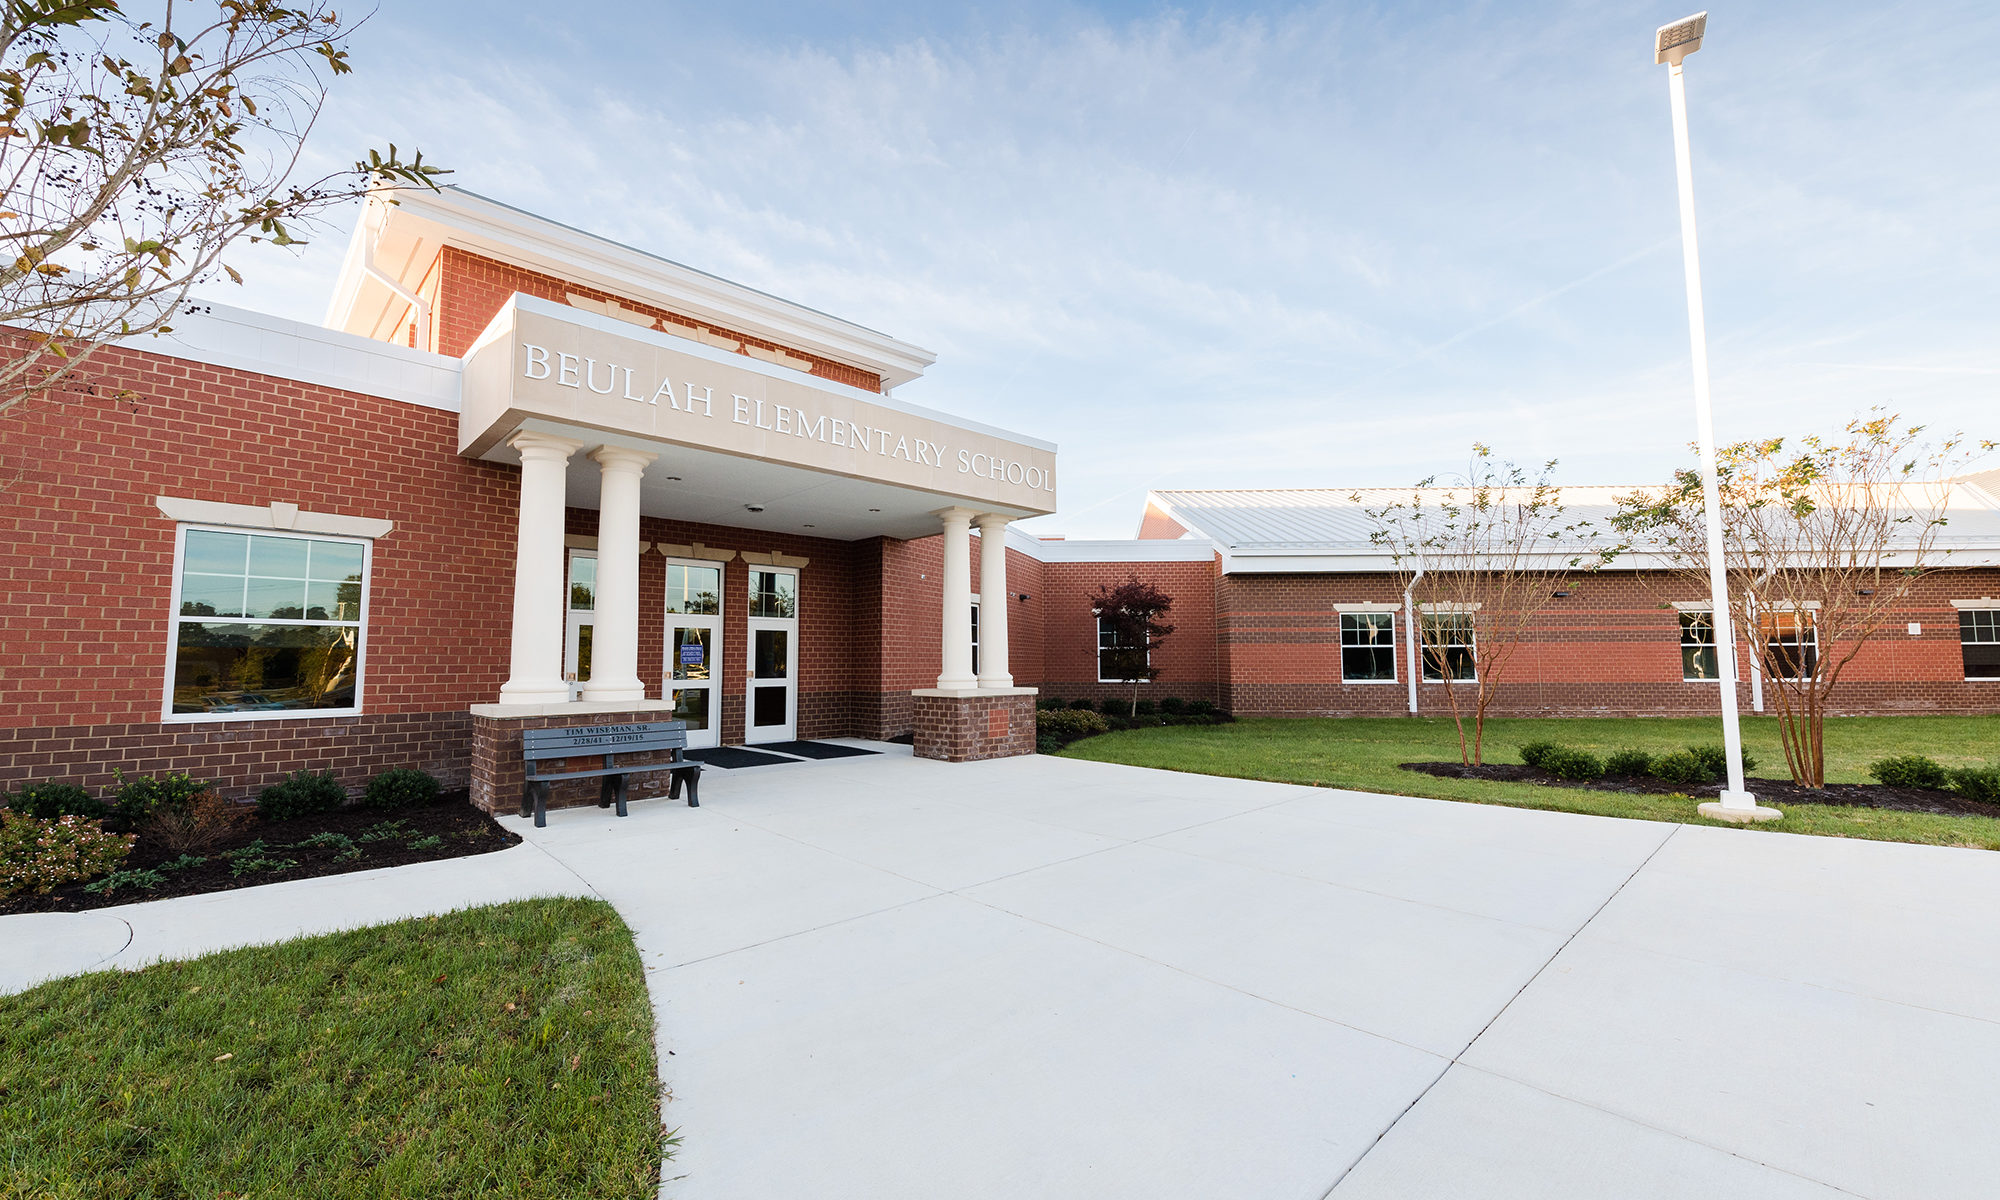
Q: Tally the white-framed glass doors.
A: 3